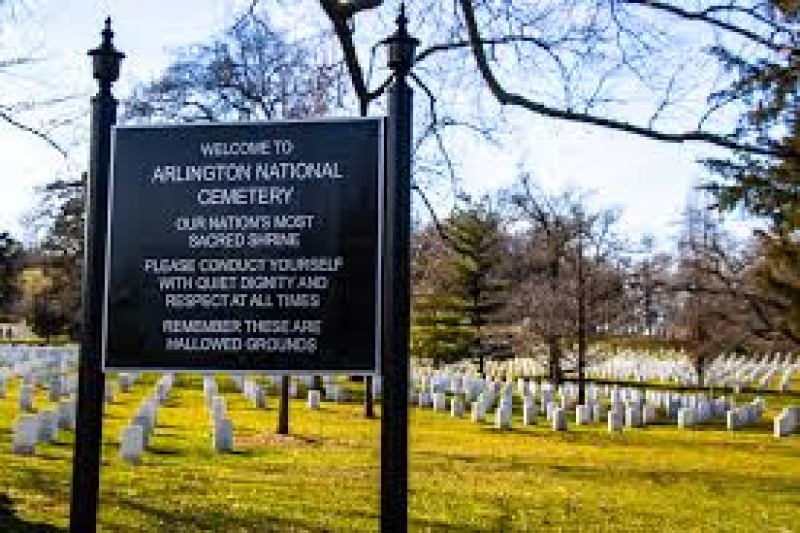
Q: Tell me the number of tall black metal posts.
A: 2